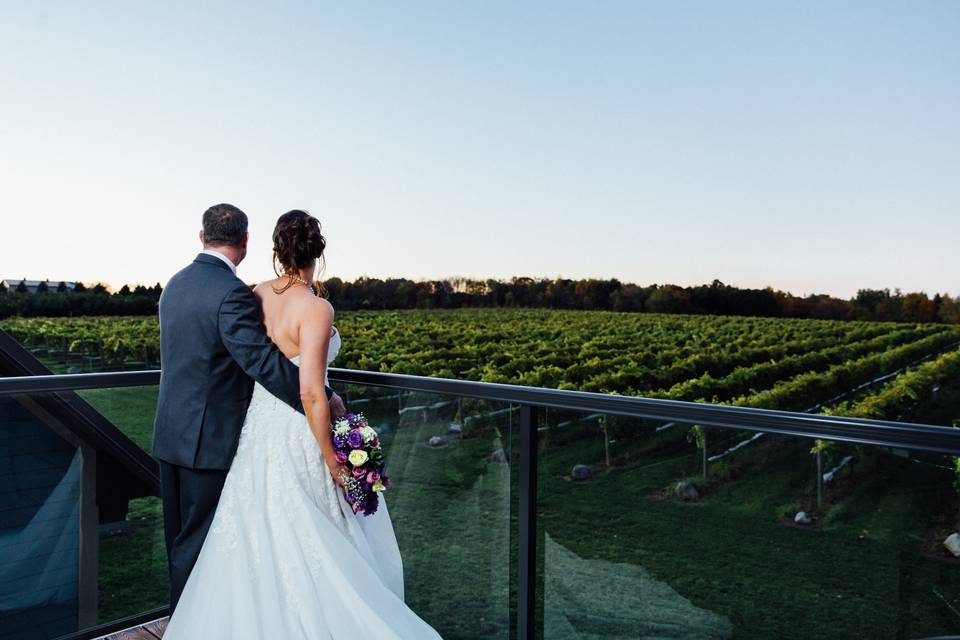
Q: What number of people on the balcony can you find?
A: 2